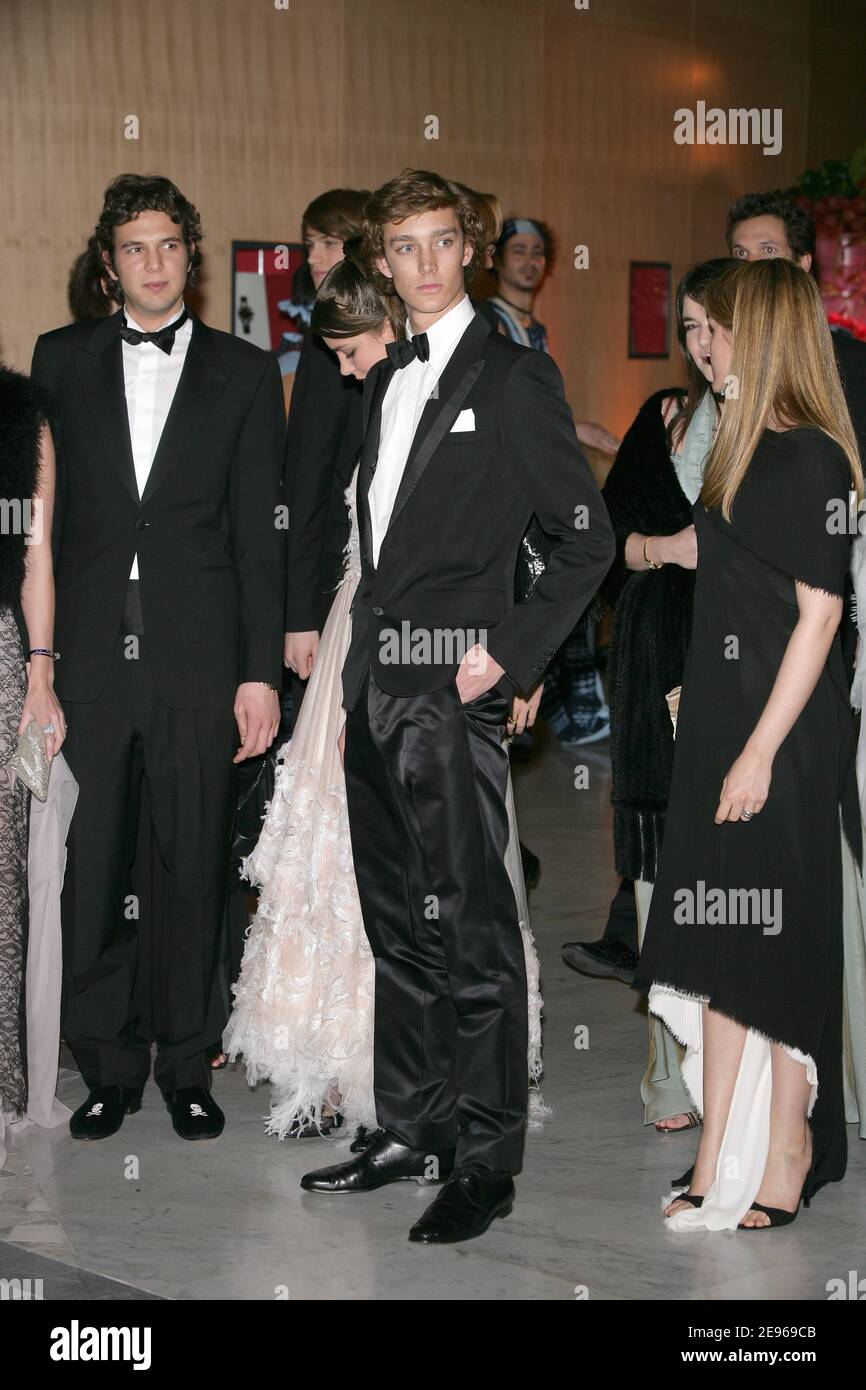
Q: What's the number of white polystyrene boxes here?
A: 0